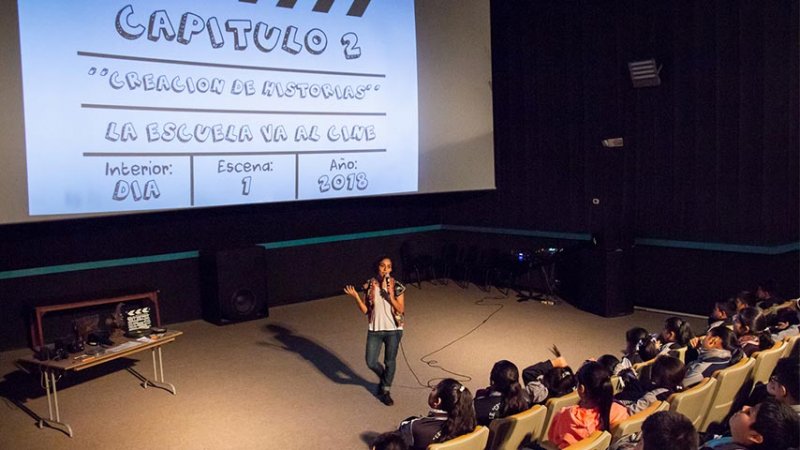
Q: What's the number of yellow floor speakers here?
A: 0